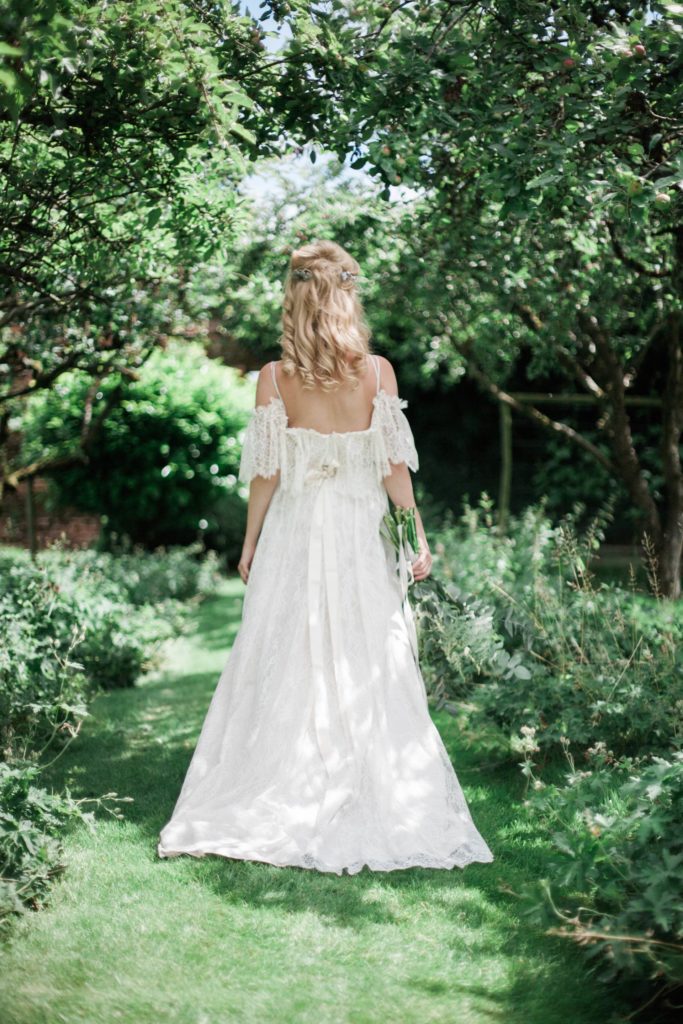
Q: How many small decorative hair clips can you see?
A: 2